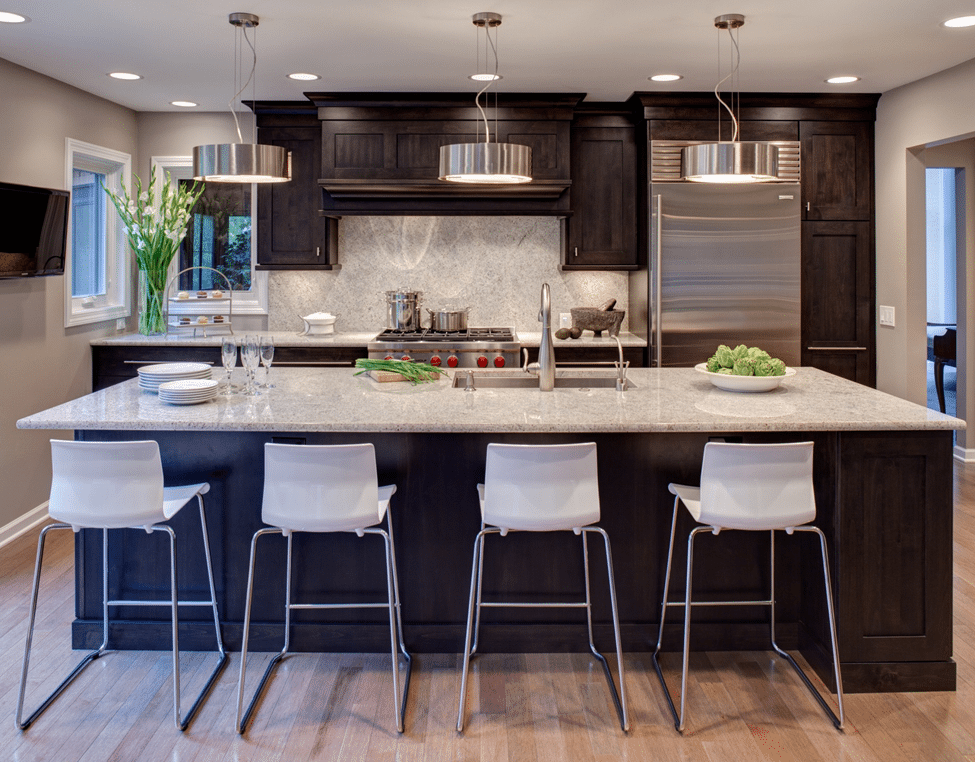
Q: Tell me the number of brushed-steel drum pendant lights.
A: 3